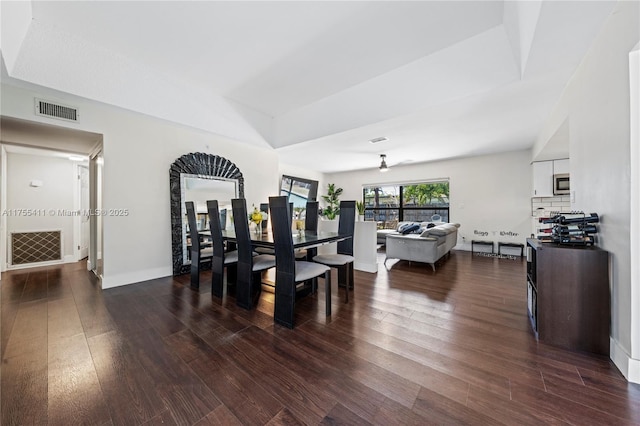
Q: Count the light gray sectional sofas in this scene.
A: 1